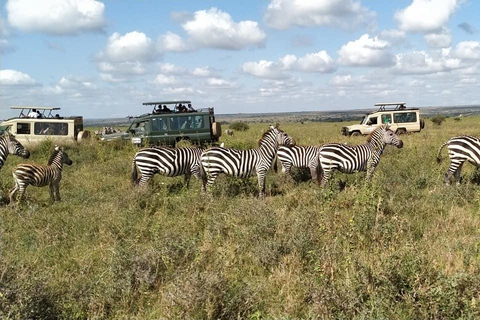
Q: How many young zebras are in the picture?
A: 1